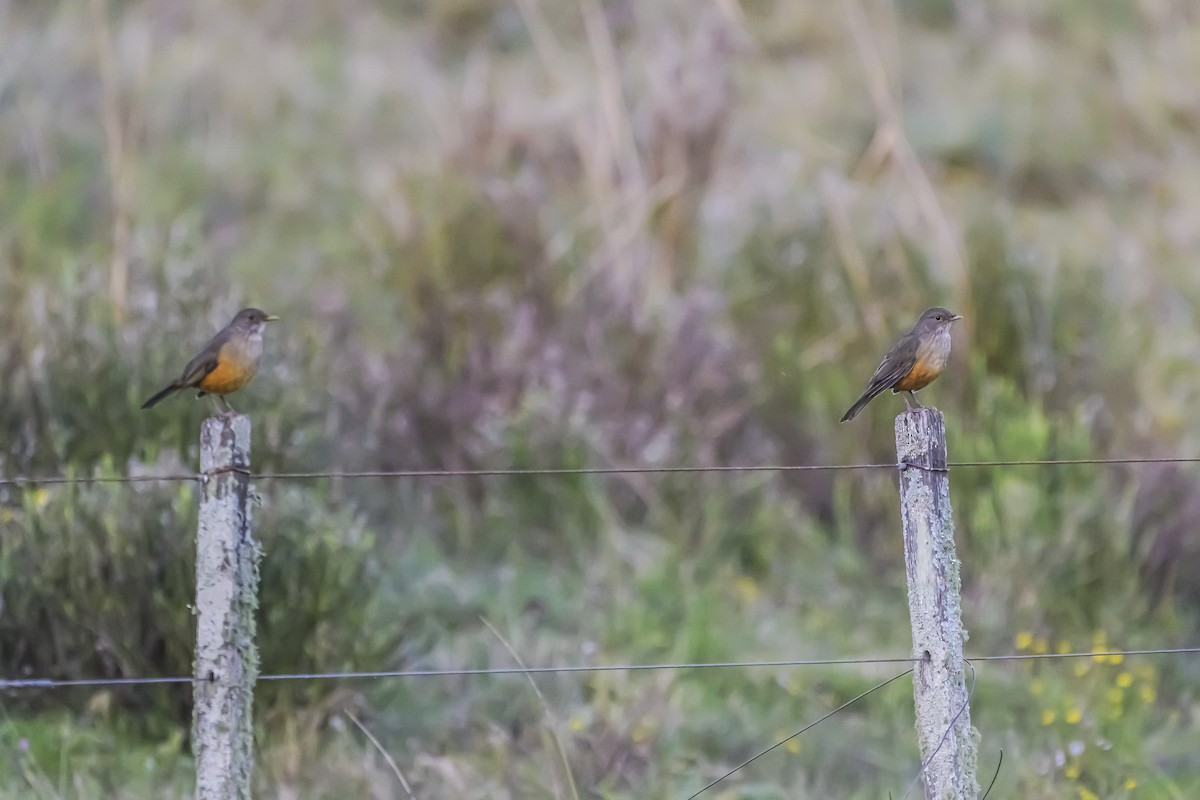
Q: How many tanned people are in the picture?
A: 0